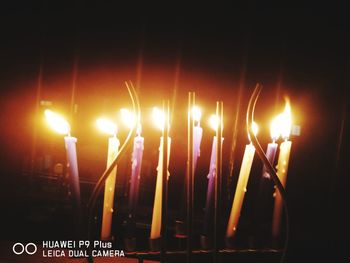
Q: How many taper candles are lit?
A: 9